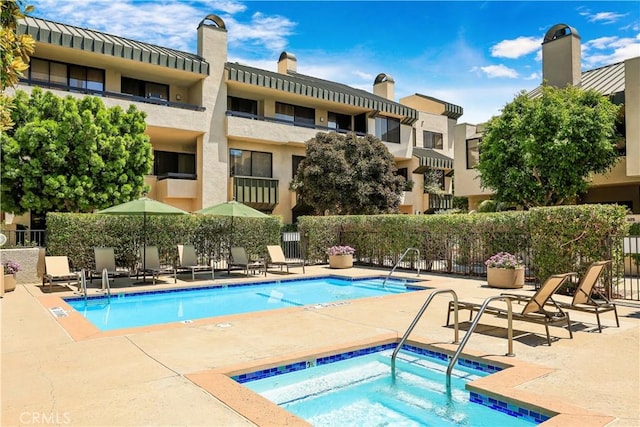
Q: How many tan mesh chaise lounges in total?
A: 8